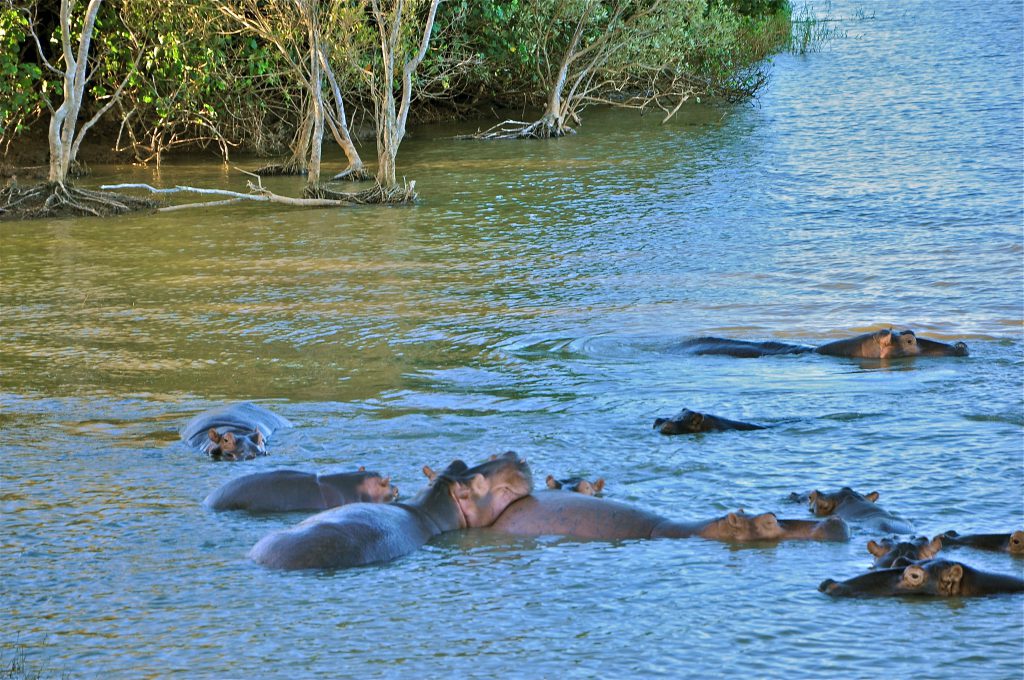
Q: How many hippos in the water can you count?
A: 11